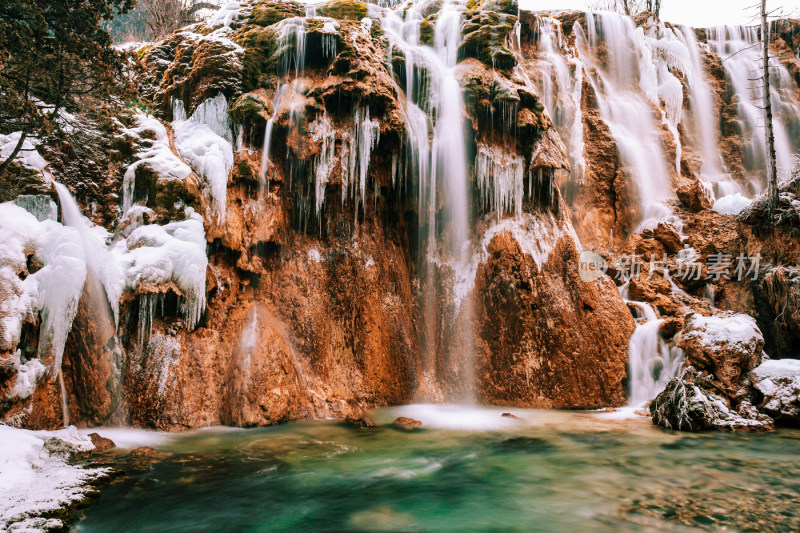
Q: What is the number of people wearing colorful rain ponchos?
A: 0